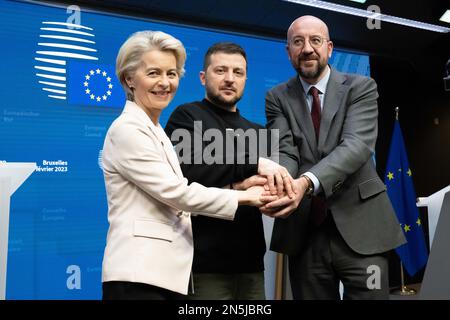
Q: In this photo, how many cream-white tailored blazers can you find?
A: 1